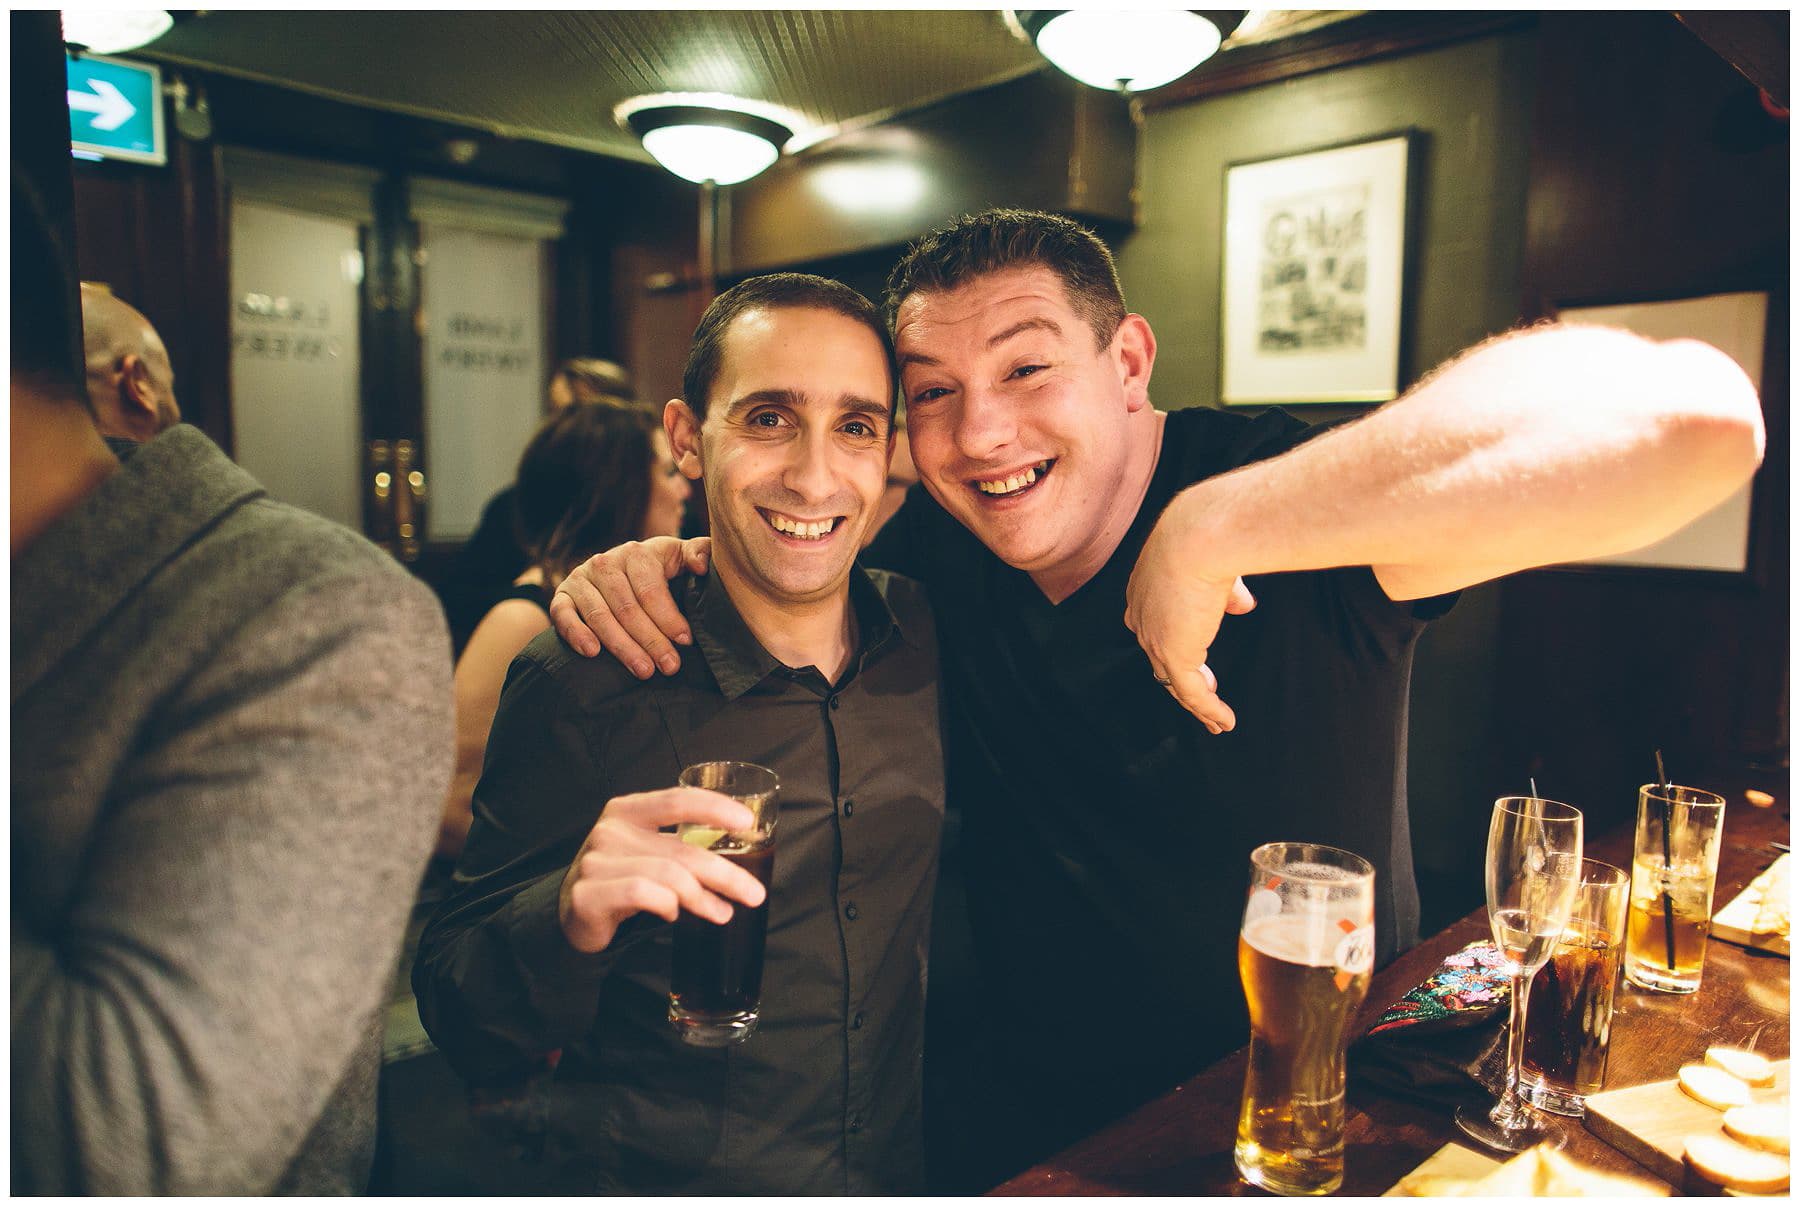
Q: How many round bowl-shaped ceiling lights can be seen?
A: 3